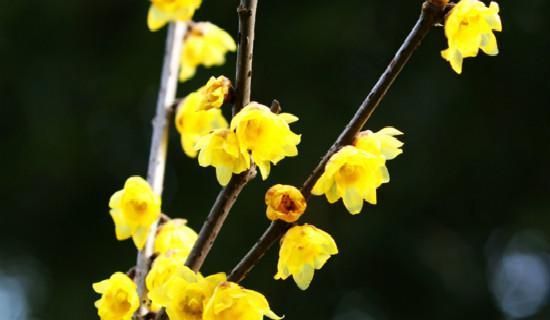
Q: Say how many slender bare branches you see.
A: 3